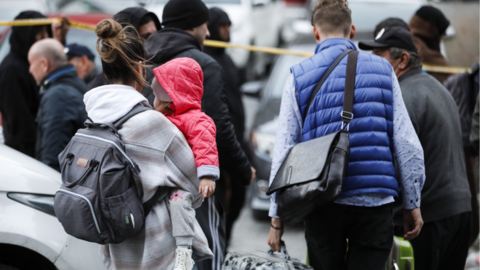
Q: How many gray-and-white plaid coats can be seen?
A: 1